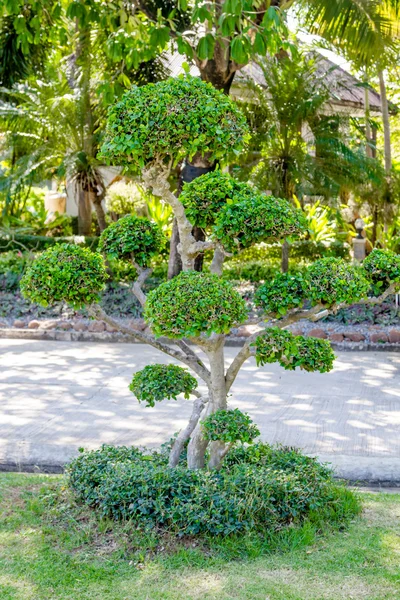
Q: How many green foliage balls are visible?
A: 13